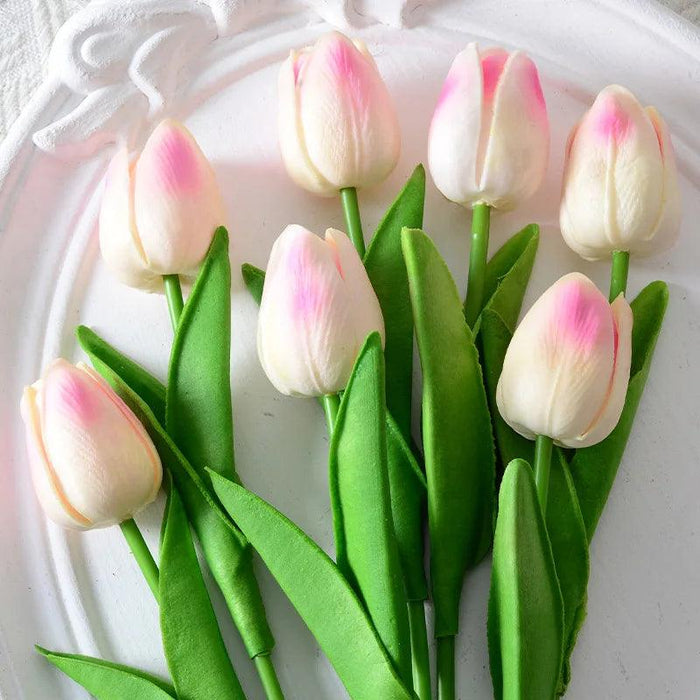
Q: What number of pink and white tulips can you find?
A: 7